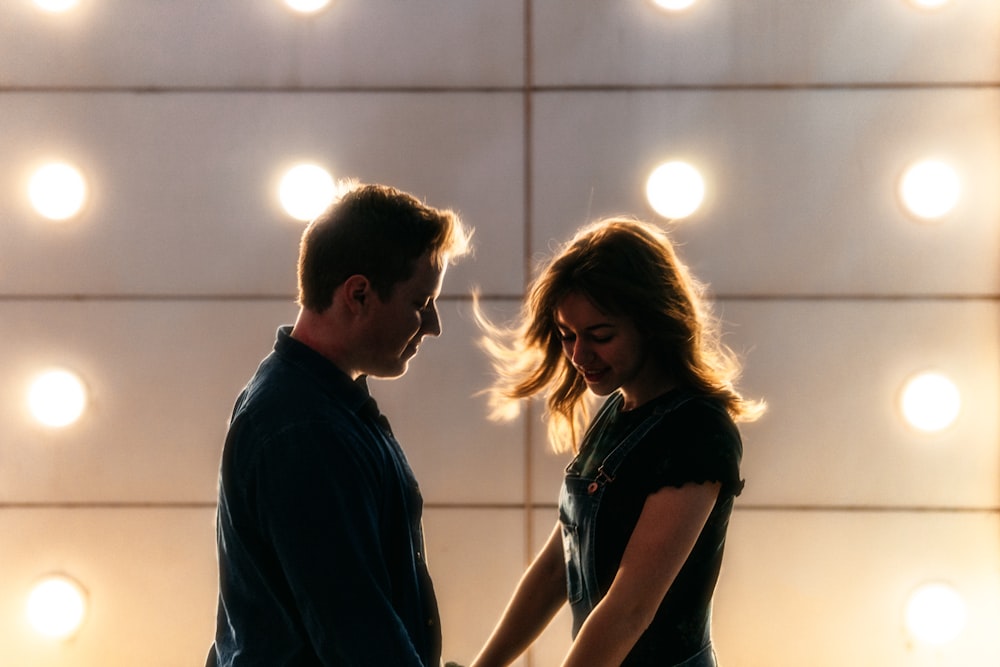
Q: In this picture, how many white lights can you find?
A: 12